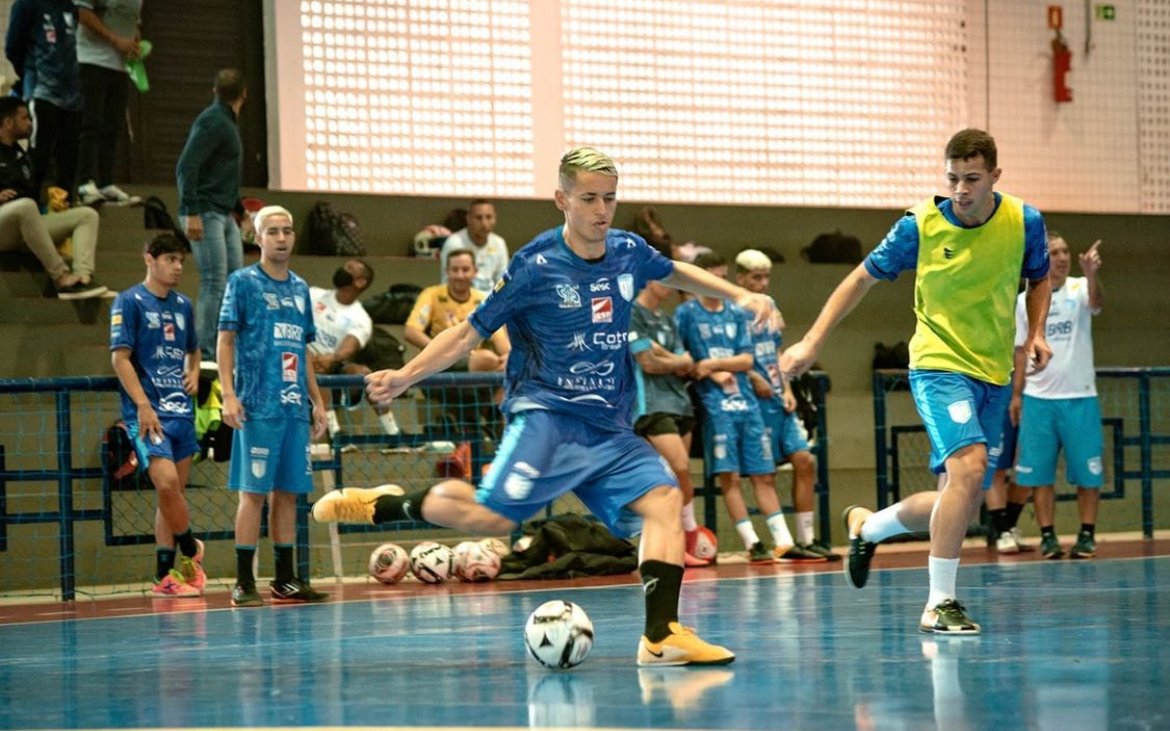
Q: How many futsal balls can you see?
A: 6